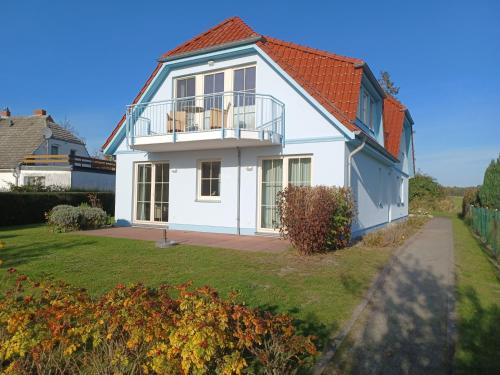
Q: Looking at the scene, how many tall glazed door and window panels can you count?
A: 7